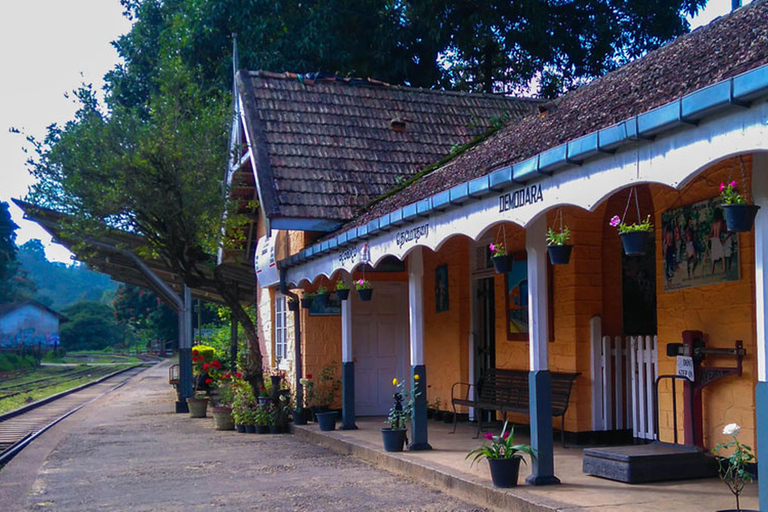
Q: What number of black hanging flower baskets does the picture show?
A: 9